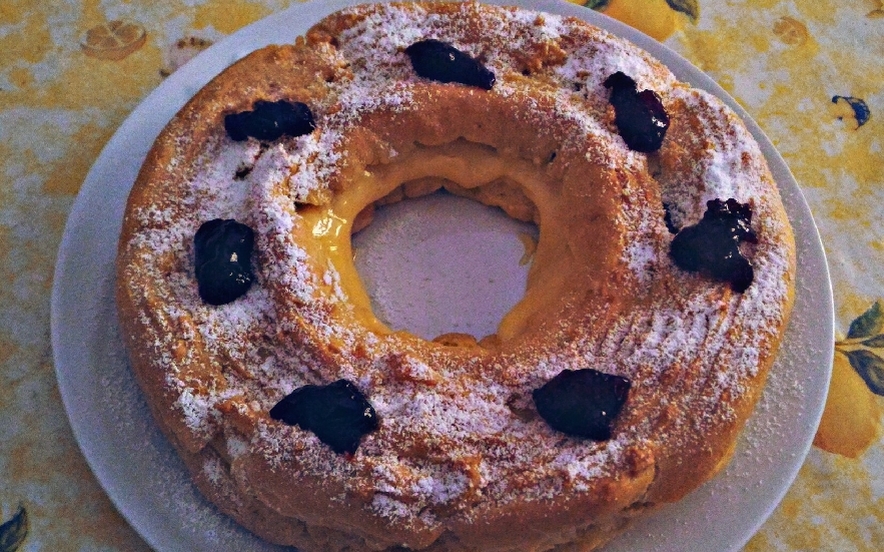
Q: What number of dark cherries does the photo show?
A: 7